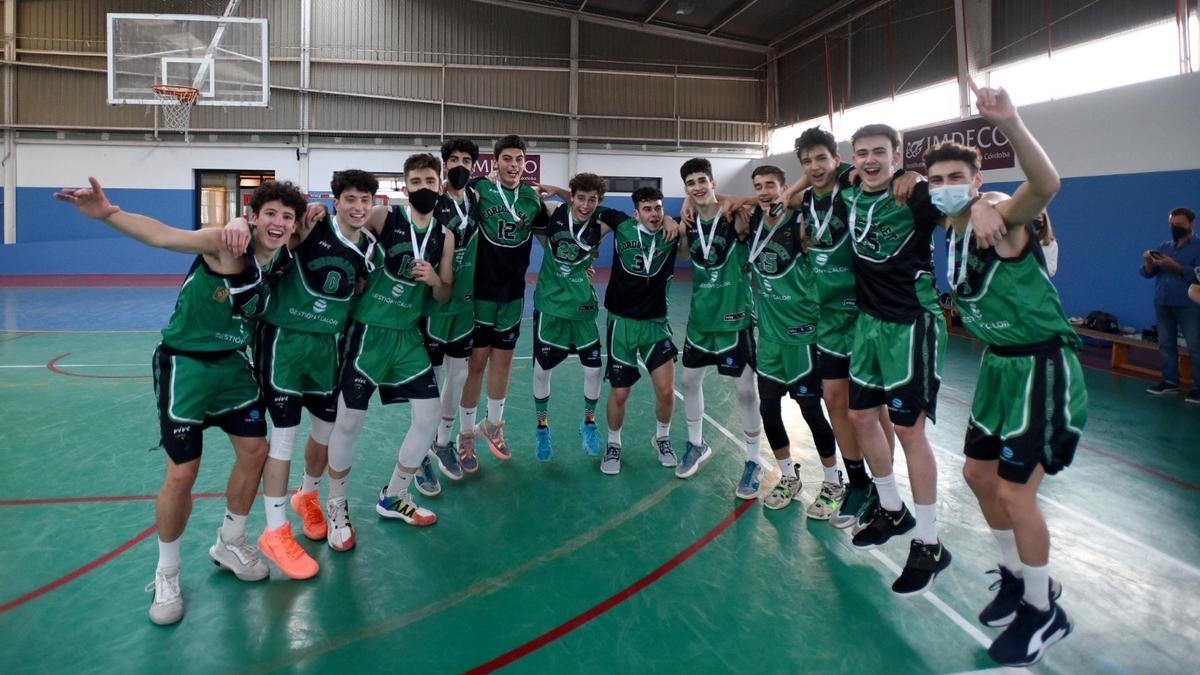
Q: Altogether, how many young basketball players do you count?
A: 12